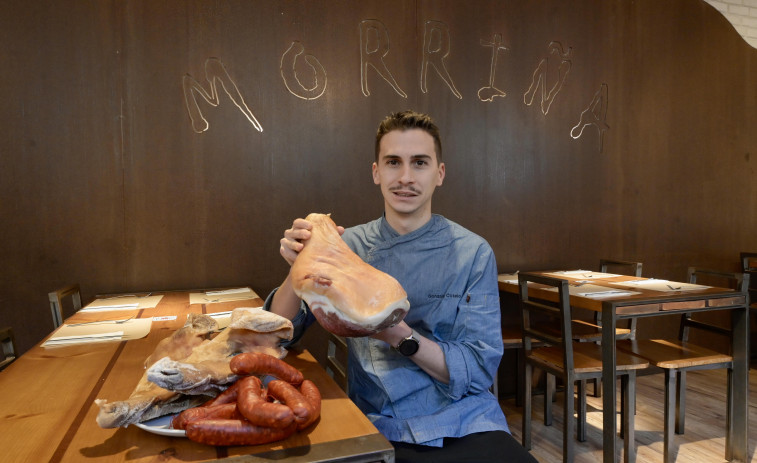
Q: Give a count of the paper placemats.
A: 8